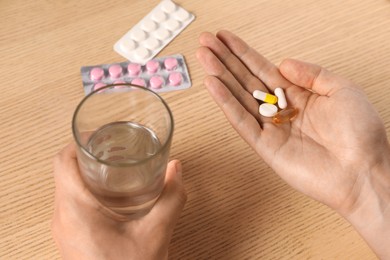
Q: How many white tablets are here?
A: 12